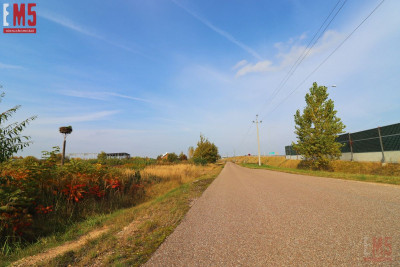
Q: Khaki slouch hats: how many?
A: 0